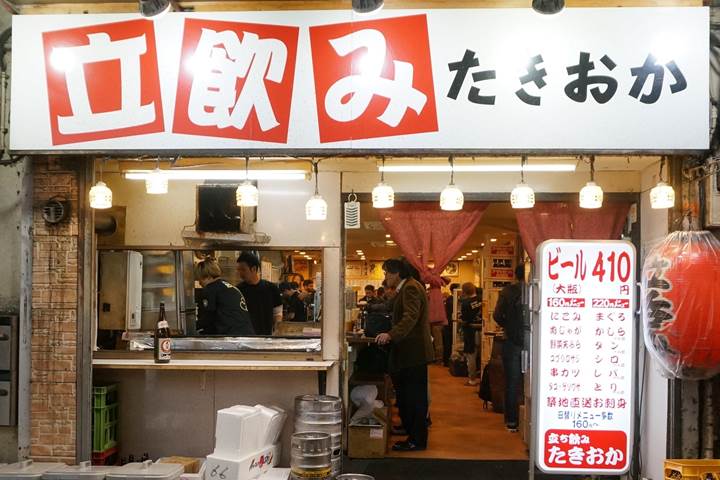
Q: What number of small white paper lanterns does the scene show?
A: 9